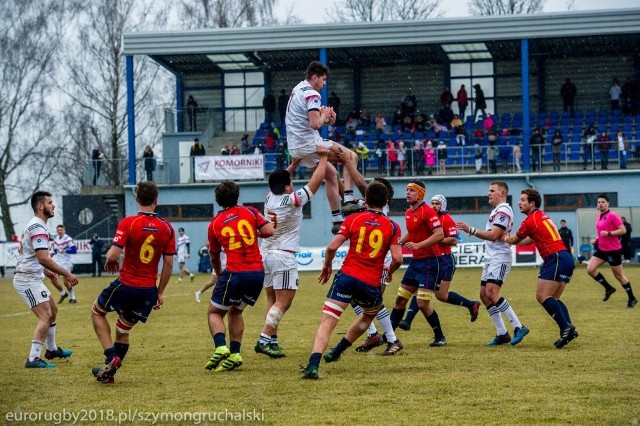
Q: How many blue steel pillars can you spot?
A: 3